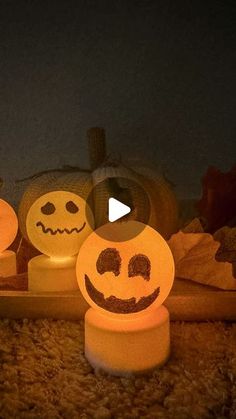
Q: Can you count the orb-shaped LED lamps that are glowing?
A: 3